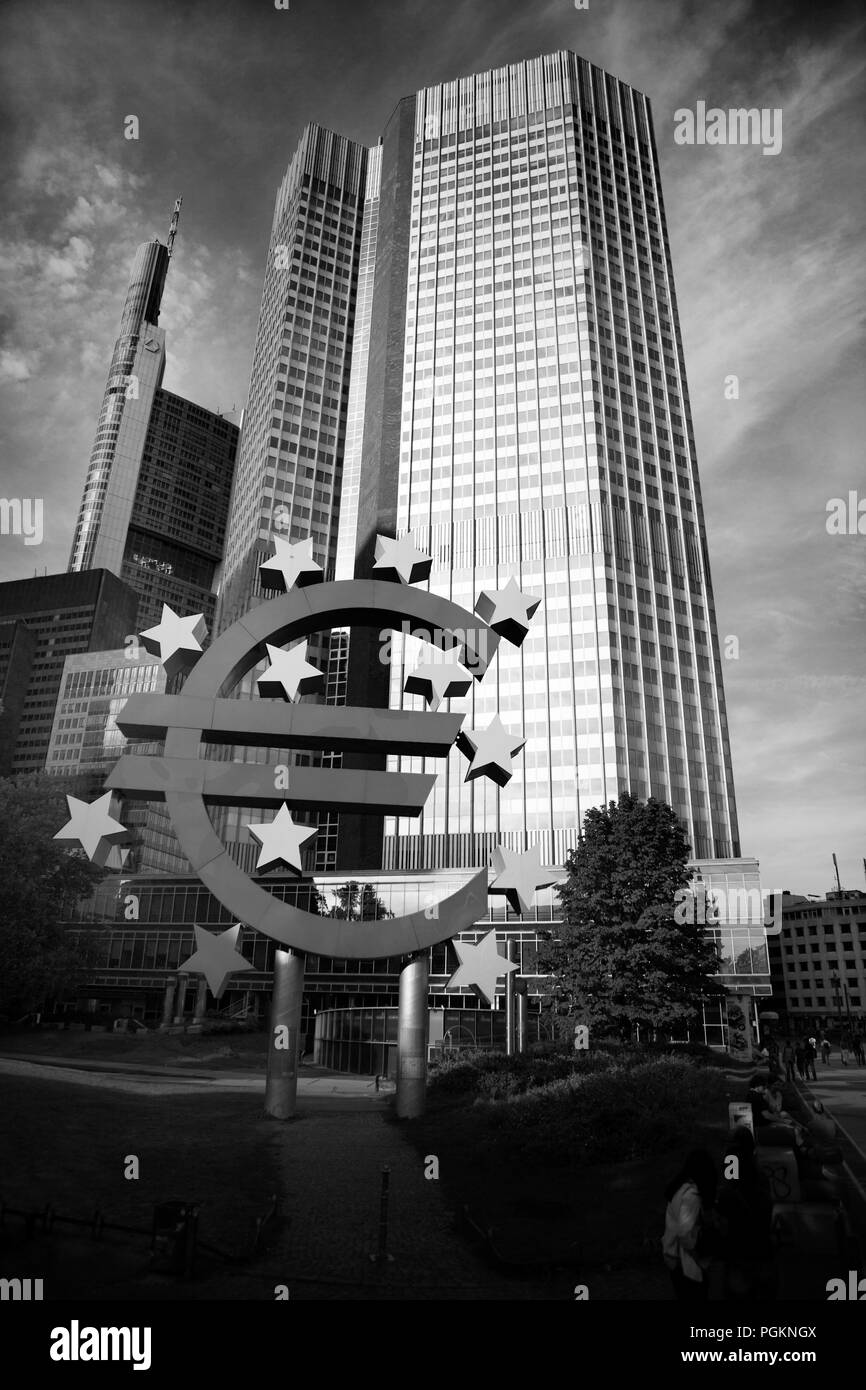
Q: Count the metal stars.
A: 12